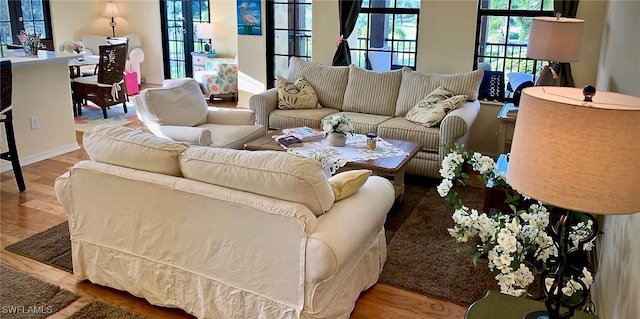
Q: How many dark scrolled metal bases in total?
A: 1